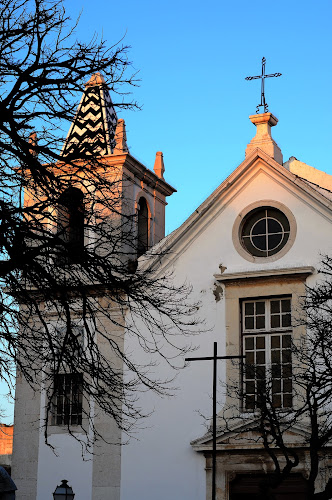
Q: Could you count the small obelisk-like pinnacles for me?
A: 3